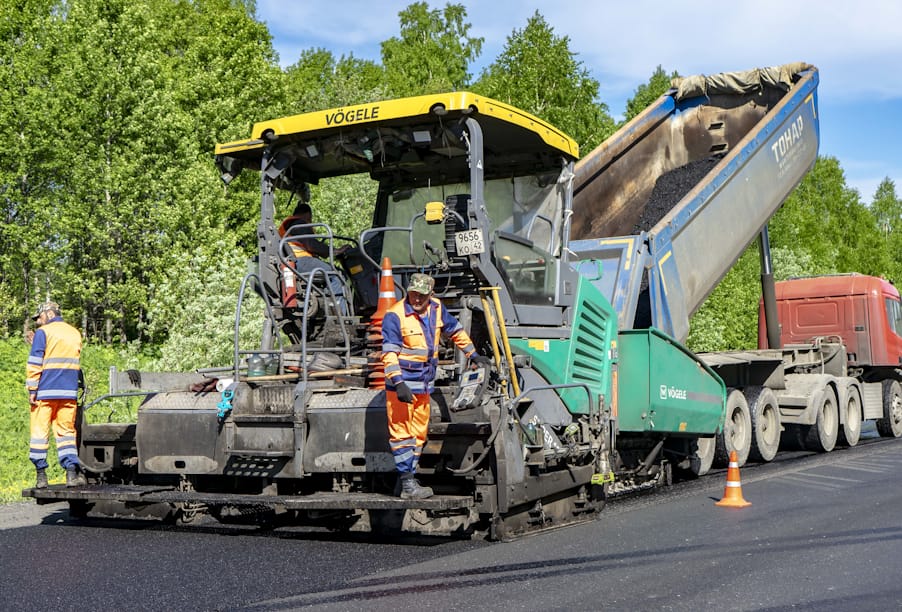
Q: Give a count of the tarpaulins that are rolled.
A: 1